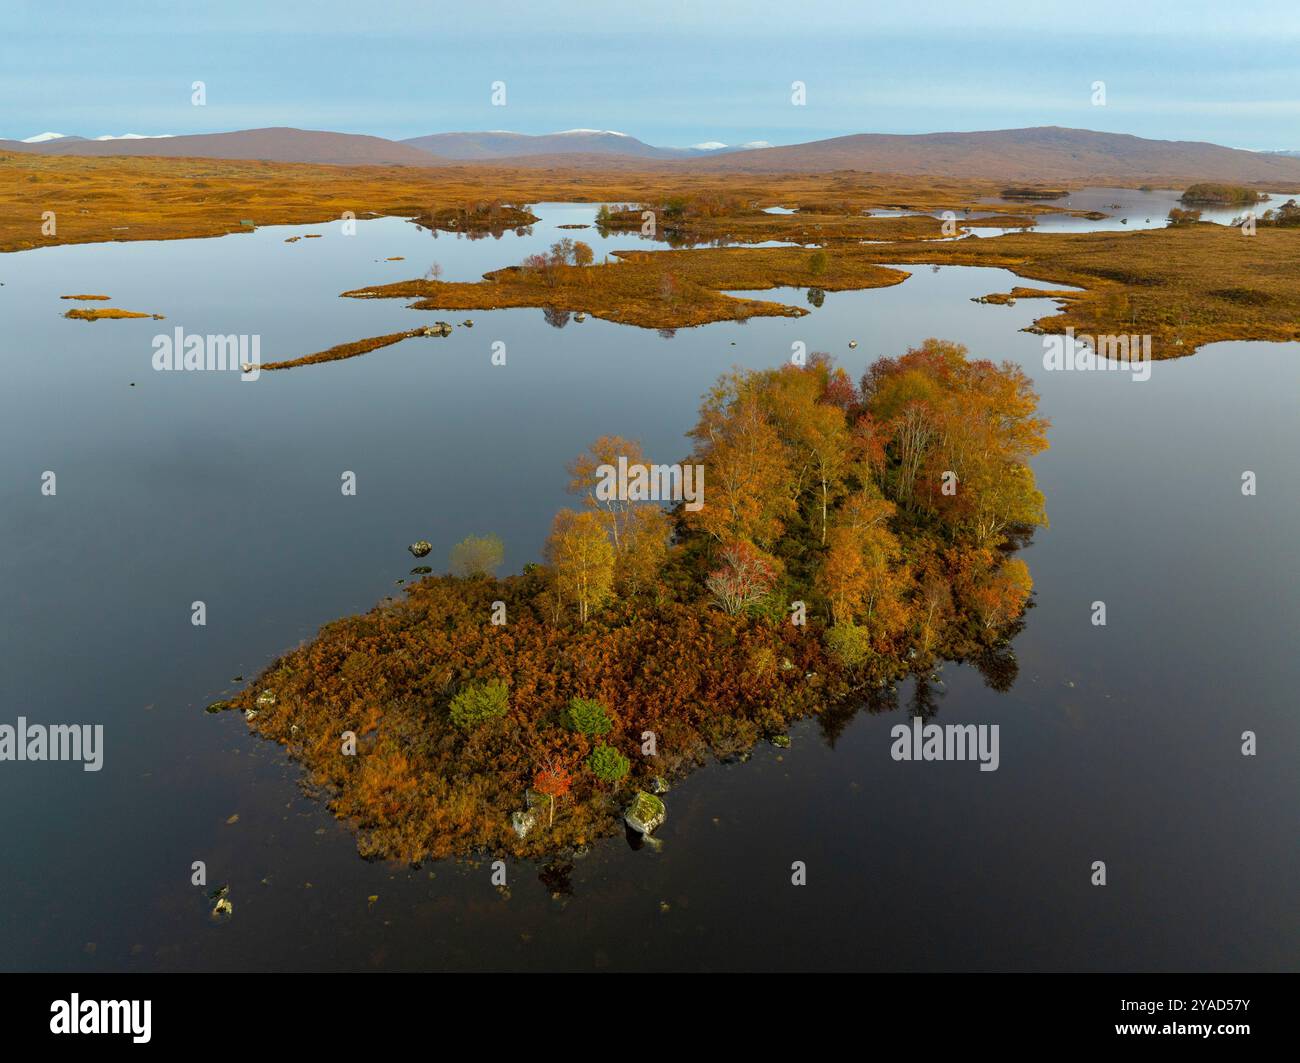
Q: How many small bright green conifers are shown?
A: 3